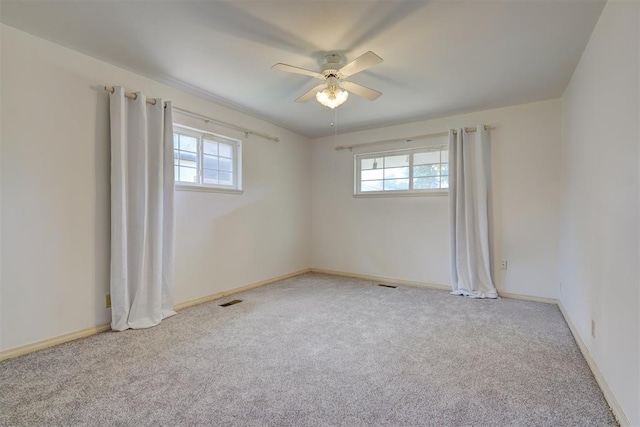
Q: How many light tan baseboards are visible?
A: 3